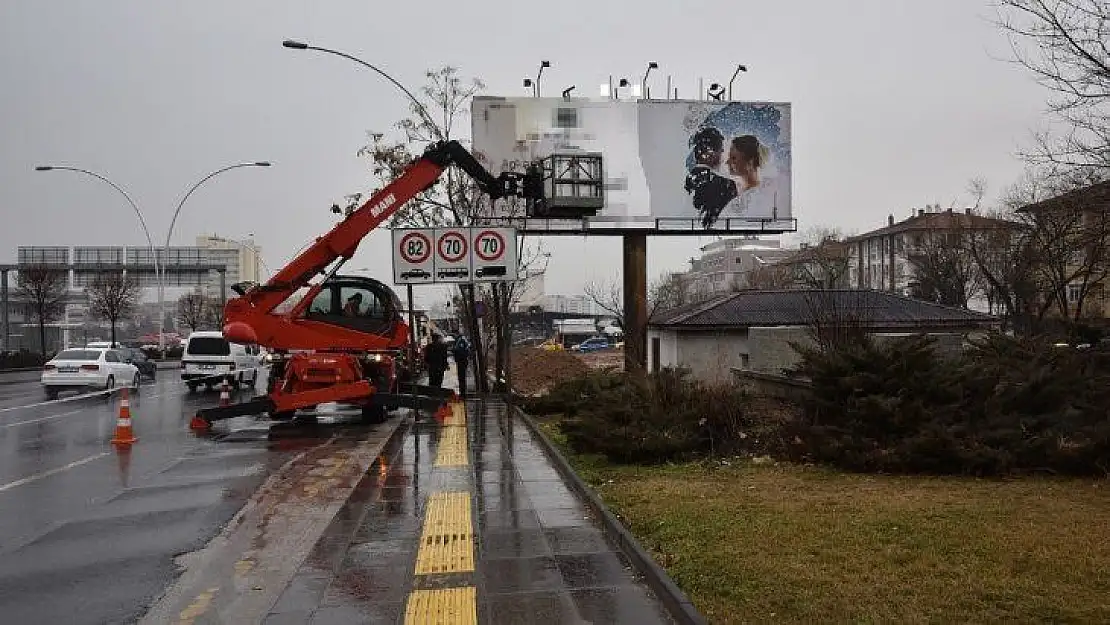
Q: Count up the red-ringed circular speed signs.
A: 3